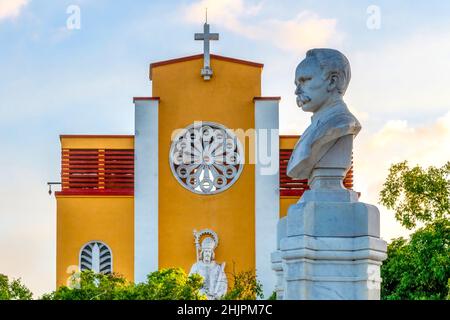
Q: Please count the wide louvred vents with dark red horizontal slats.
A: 2